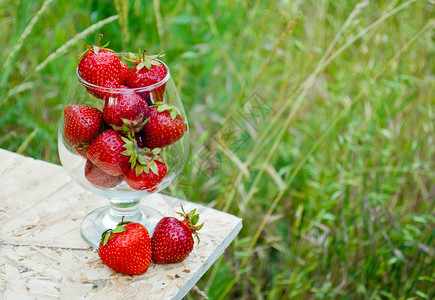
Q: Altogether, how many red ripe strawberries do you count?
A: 11